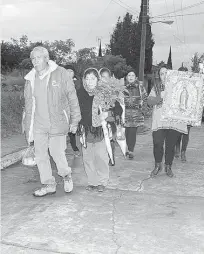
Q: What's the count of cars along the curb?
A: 0